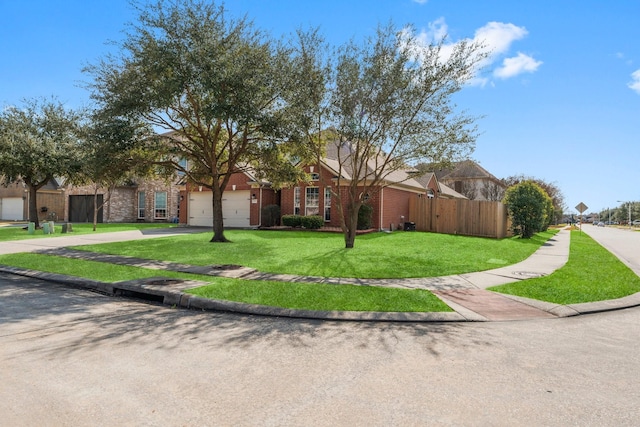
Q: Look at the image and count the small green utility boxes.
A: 2